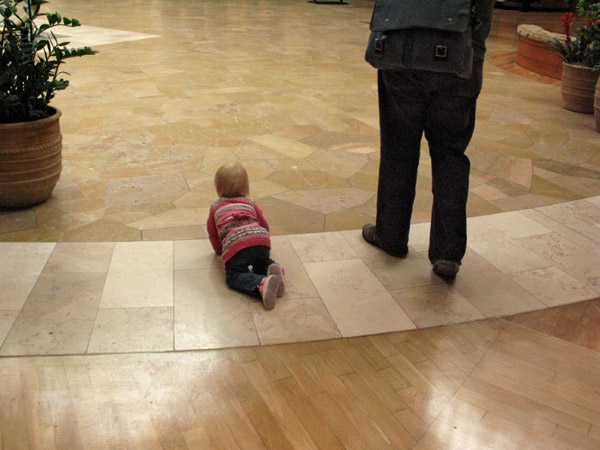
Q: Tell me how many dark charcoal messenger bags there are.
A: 1